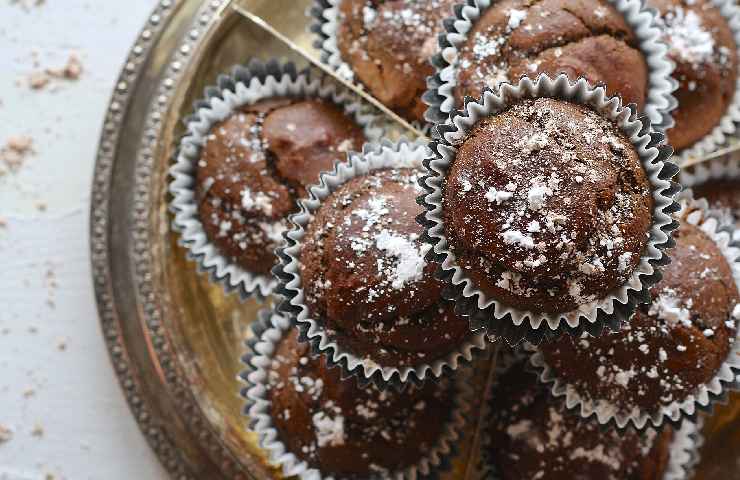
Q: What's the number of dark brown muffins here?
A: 10